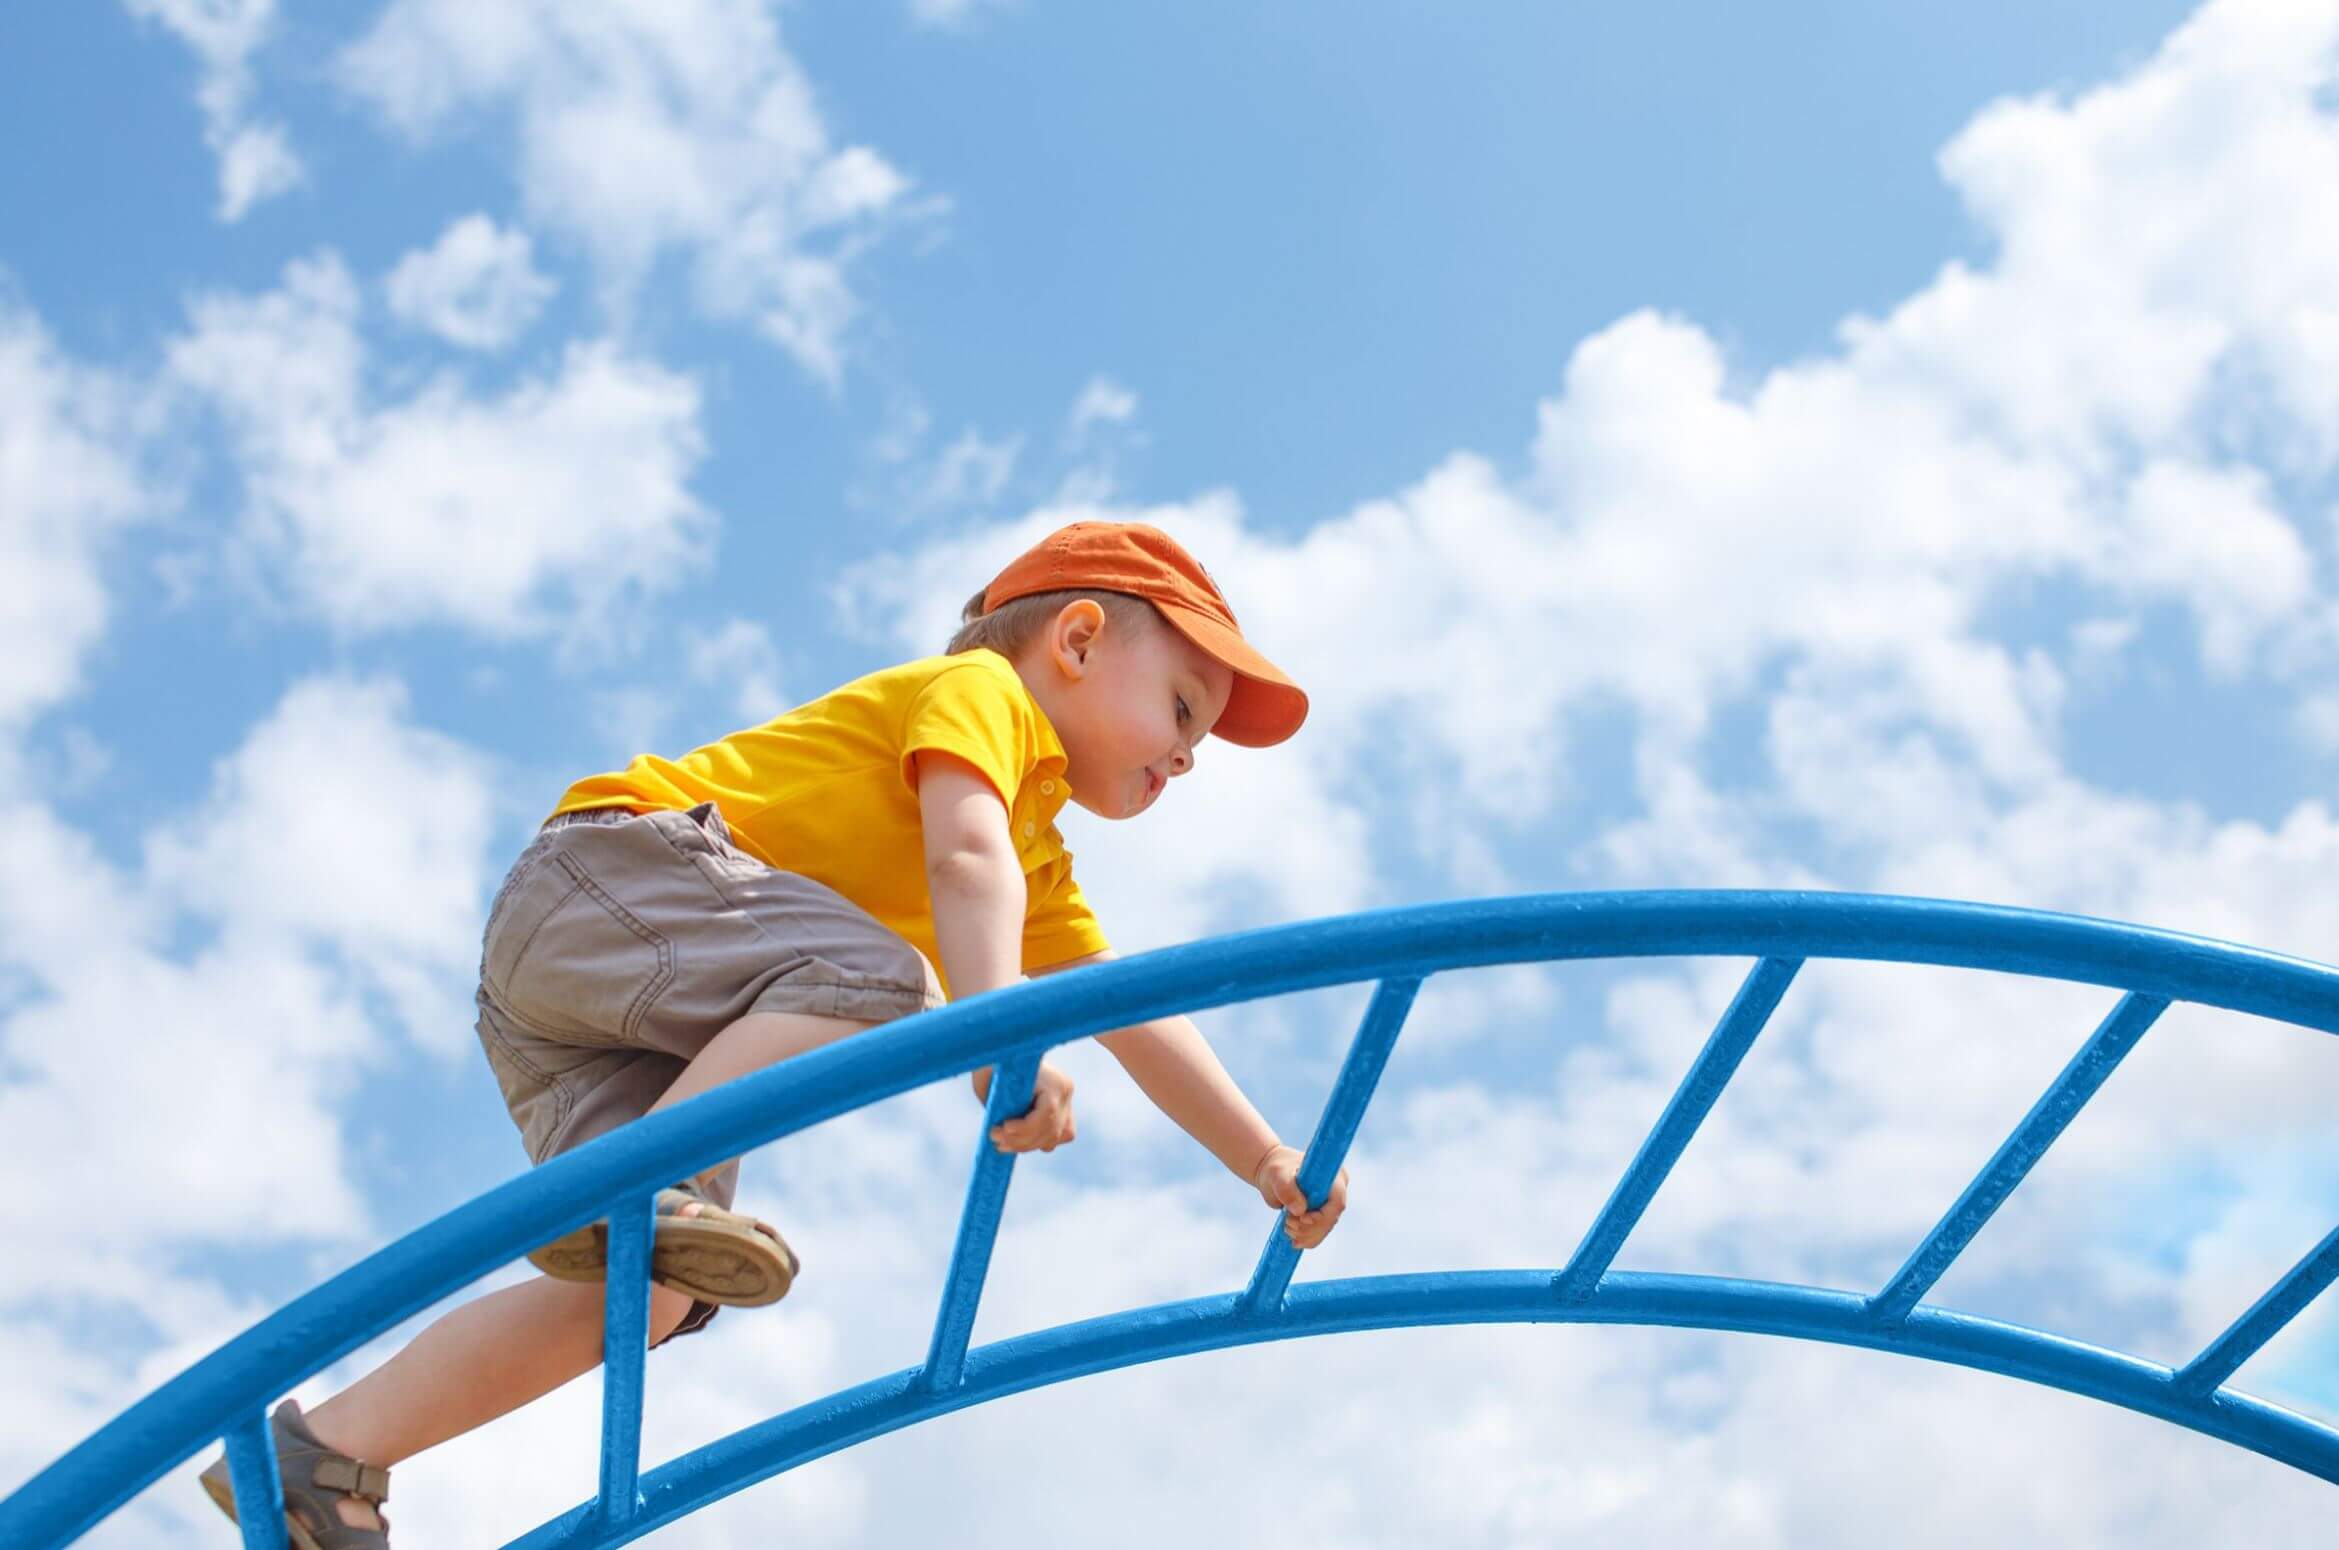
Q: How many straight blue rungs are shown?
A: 7